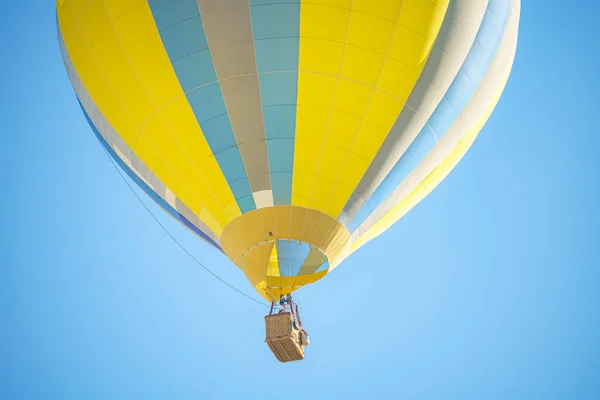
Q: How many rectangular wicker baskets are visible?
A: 1